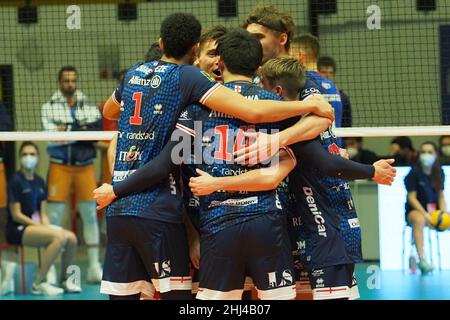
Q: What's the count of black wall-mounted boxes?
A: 5